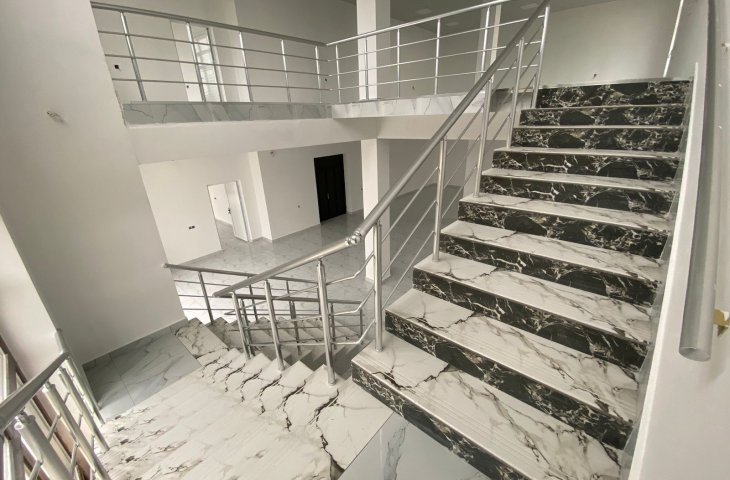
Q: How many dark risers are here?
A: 10